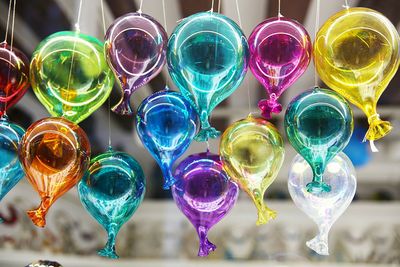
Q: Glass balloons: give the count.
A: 14